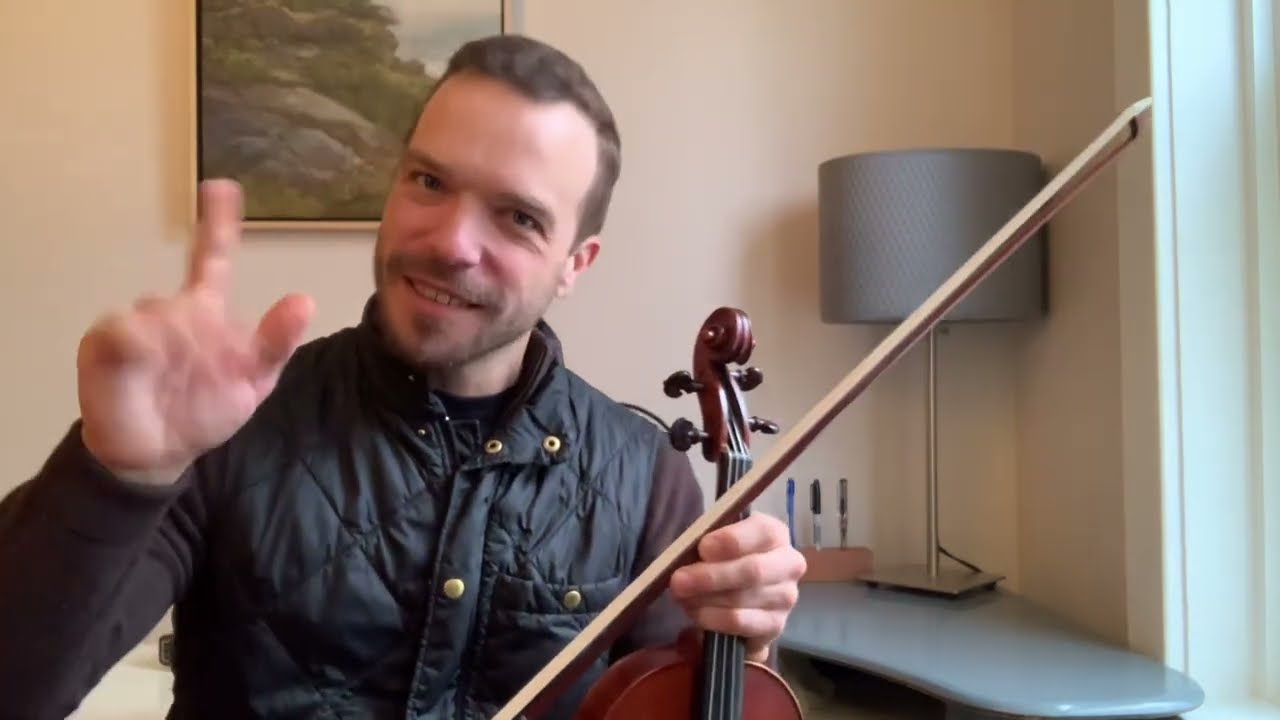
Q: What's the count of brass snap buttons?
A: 4